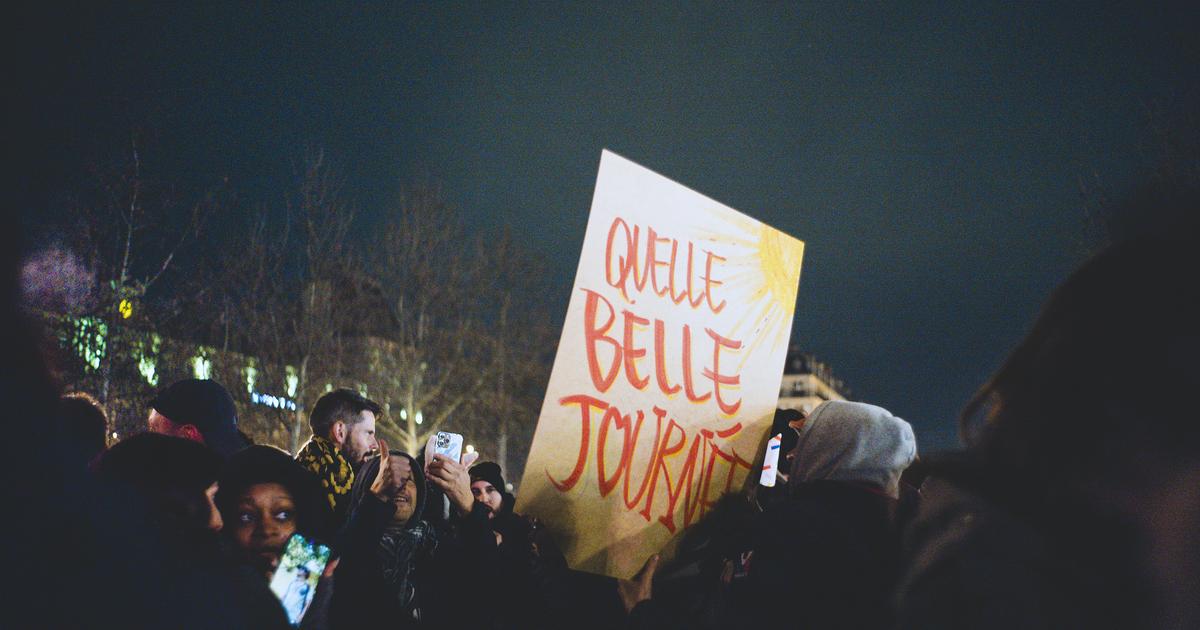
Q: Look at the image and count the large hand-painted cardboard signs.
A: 1